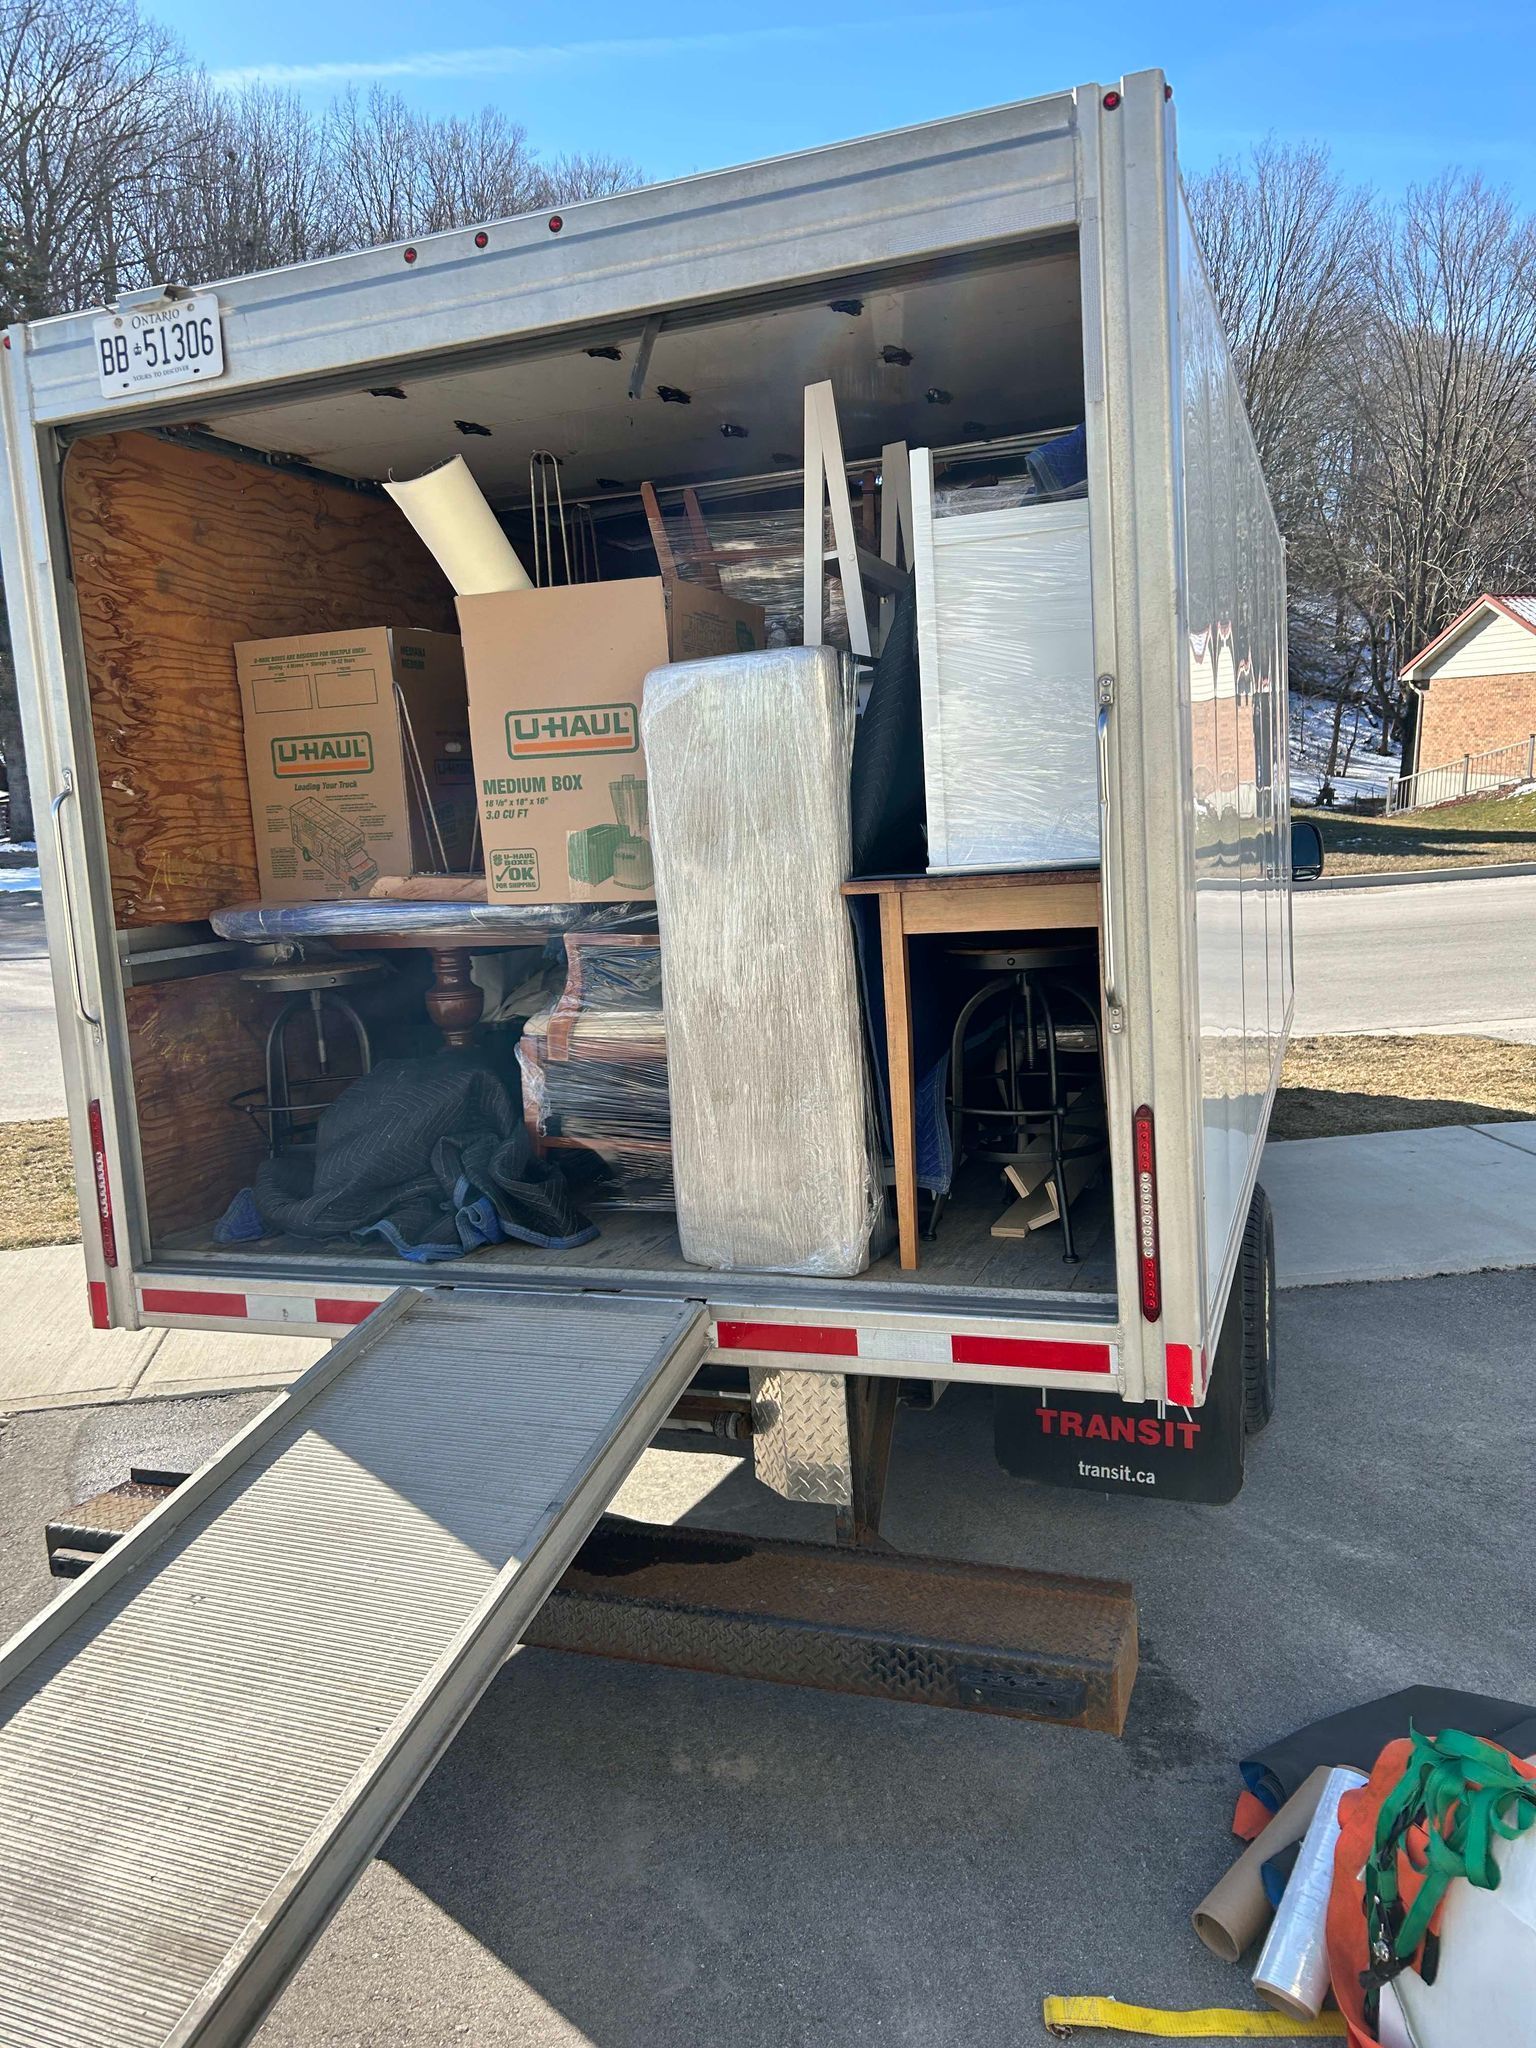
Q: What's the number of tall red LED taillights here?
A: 2